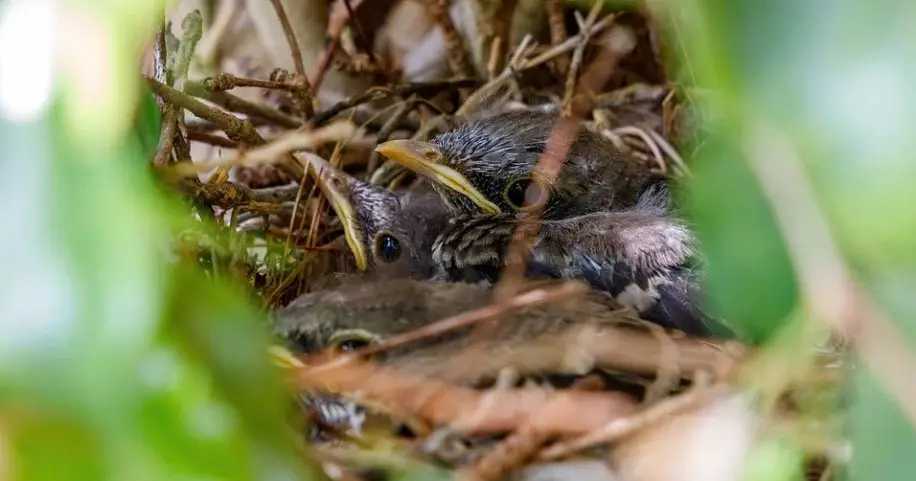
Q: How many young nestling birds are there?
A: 3